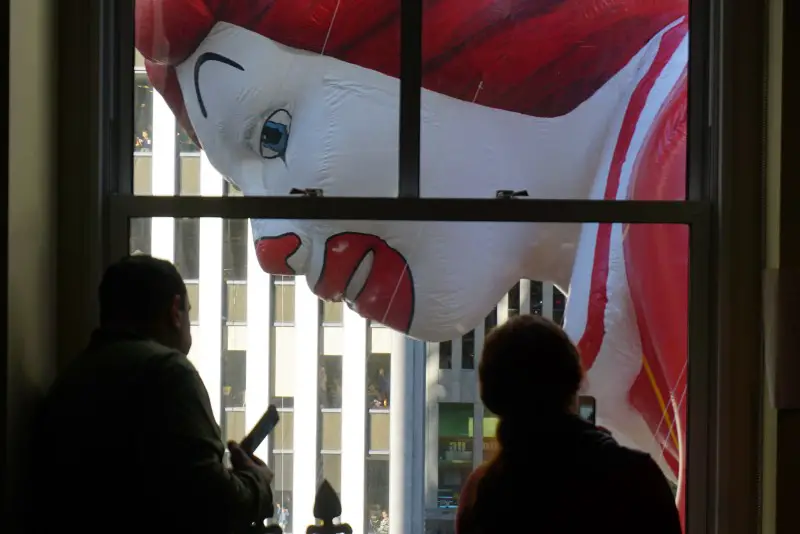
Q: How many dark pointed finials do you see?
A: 1